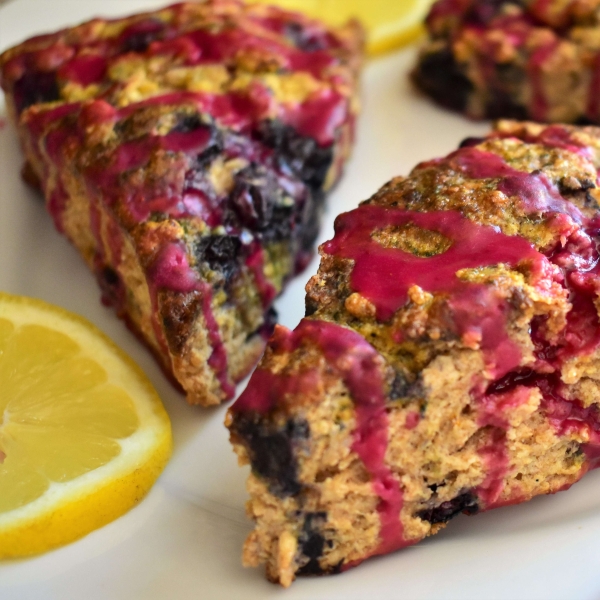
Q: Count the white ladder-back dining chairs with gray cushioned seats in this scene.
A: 0